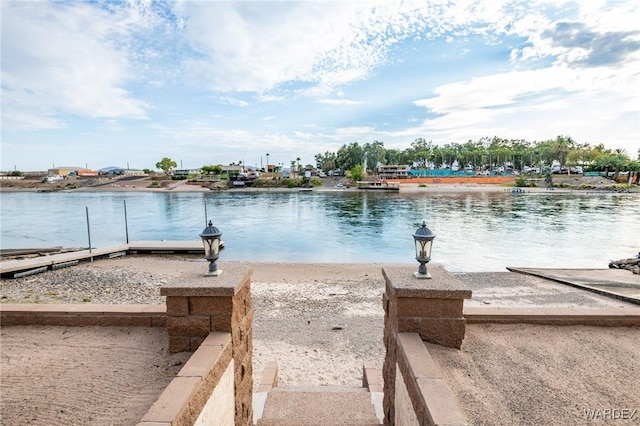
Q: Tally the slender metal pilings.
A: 3